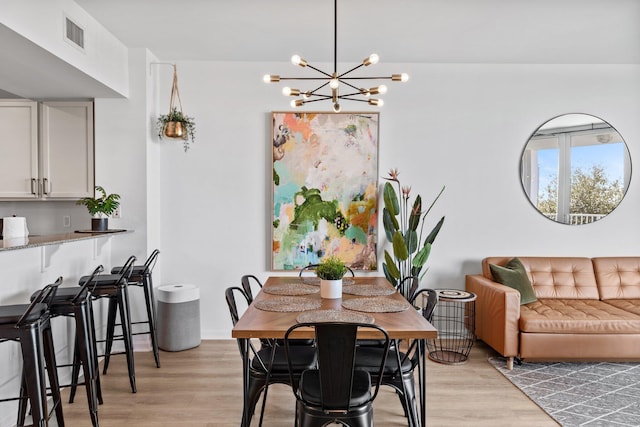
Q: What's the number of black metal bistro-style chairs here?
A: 6